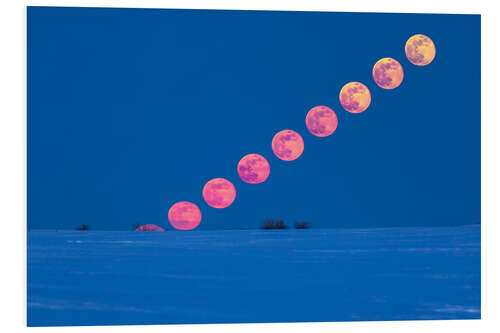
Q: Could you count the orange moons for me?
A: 3